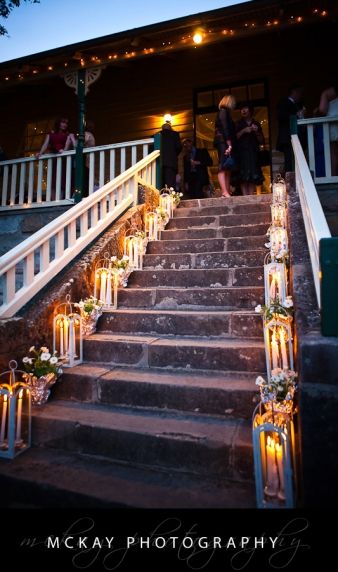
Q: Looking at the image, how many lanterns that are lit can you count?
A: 12